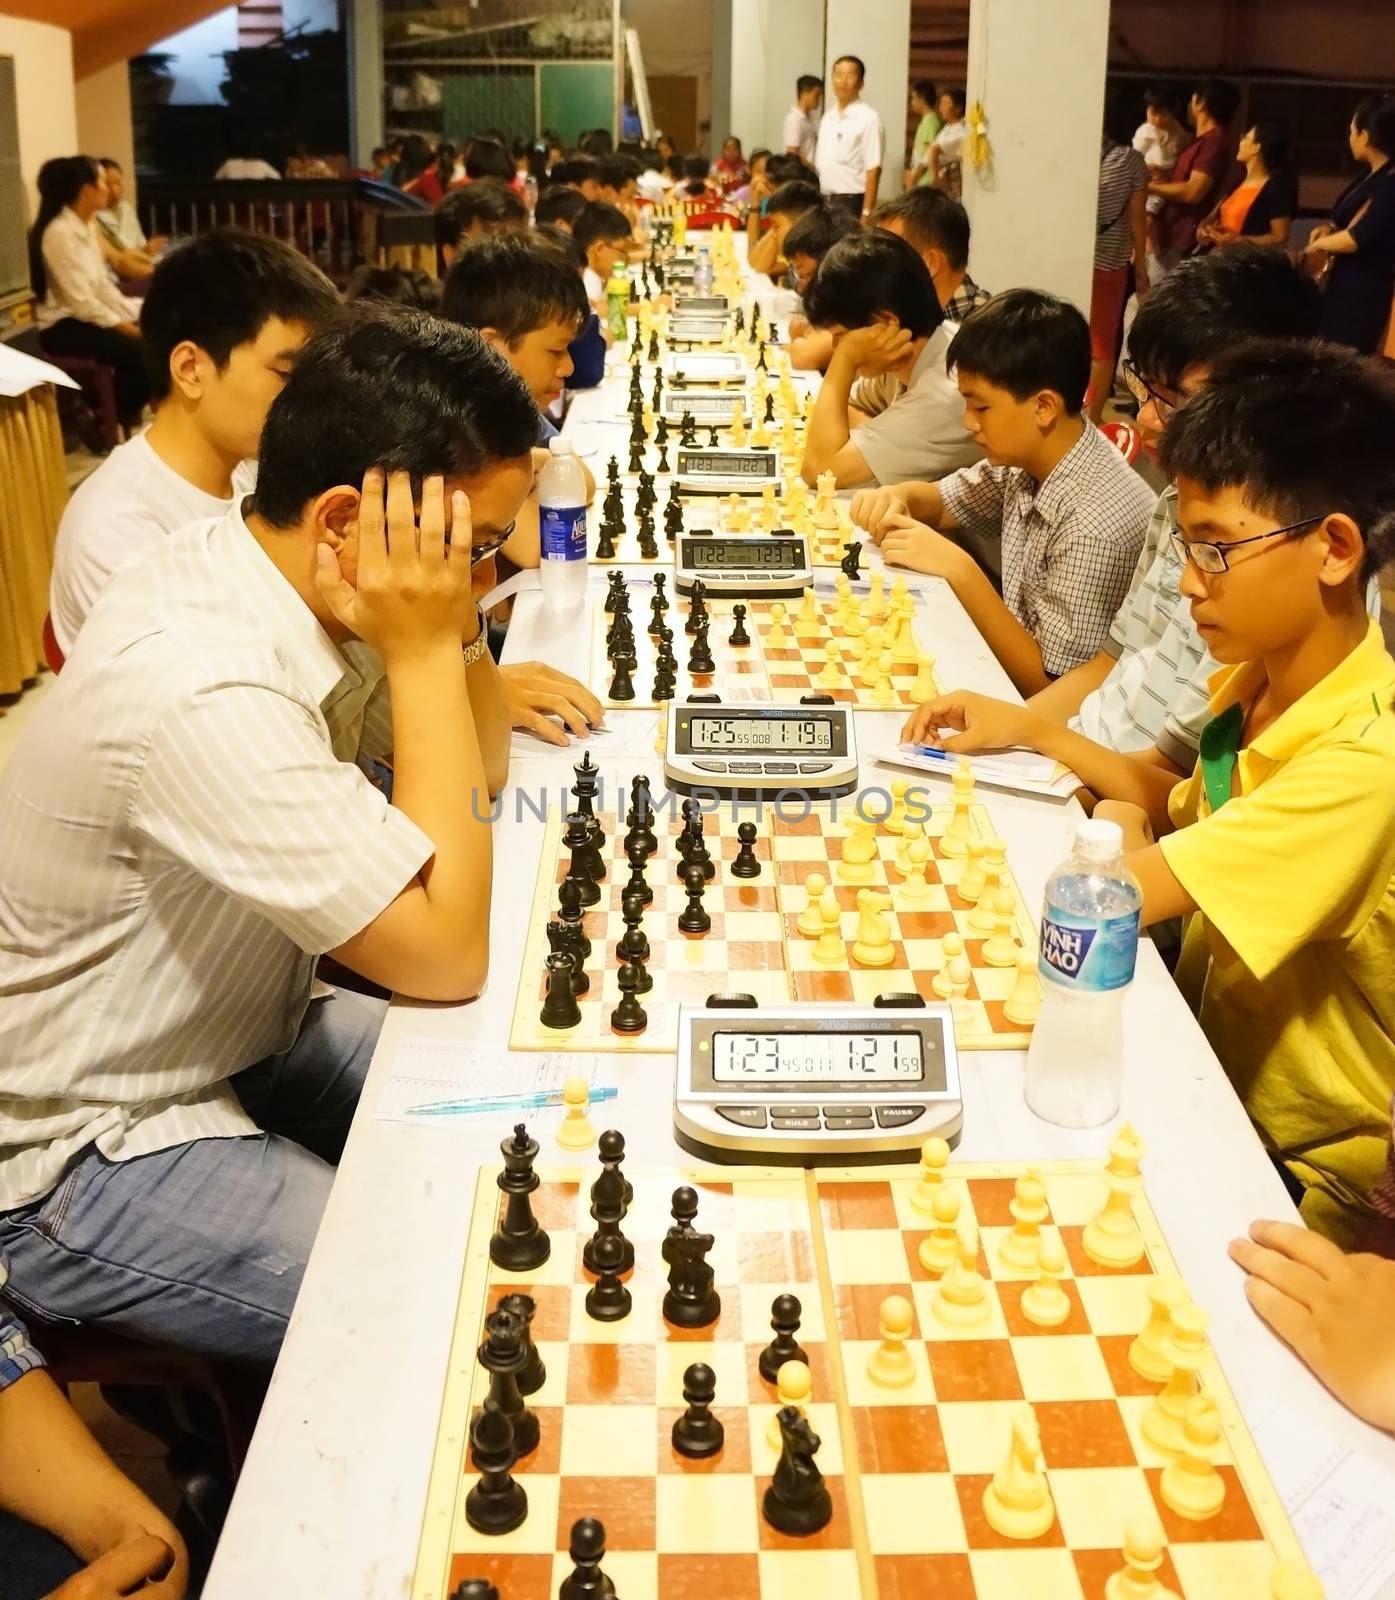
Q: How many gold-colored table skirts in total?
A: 1